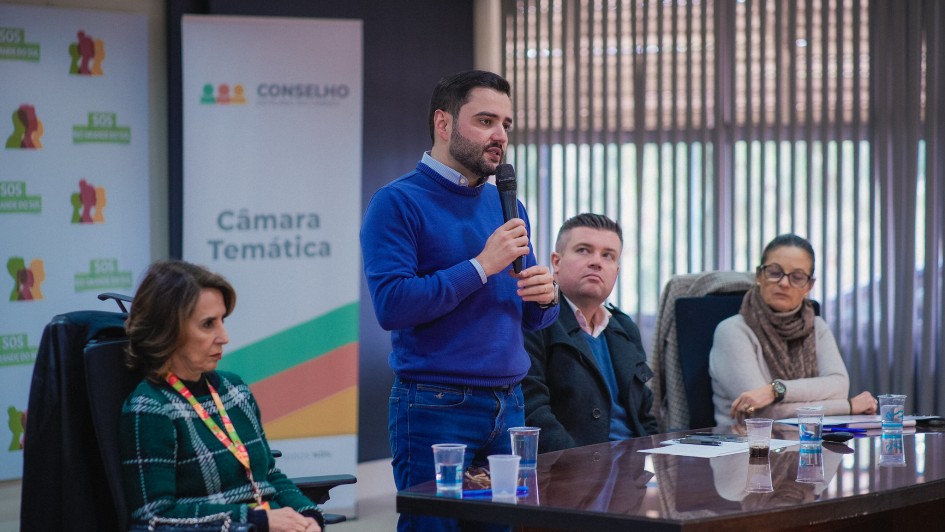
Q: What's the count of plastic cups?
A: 6